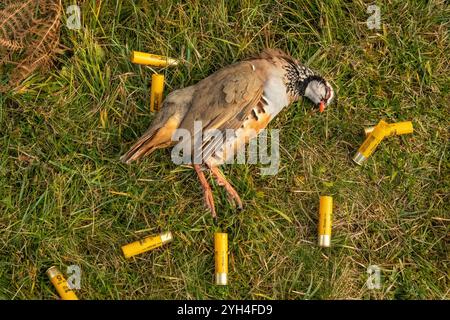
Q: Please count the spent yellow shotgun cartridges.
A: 8